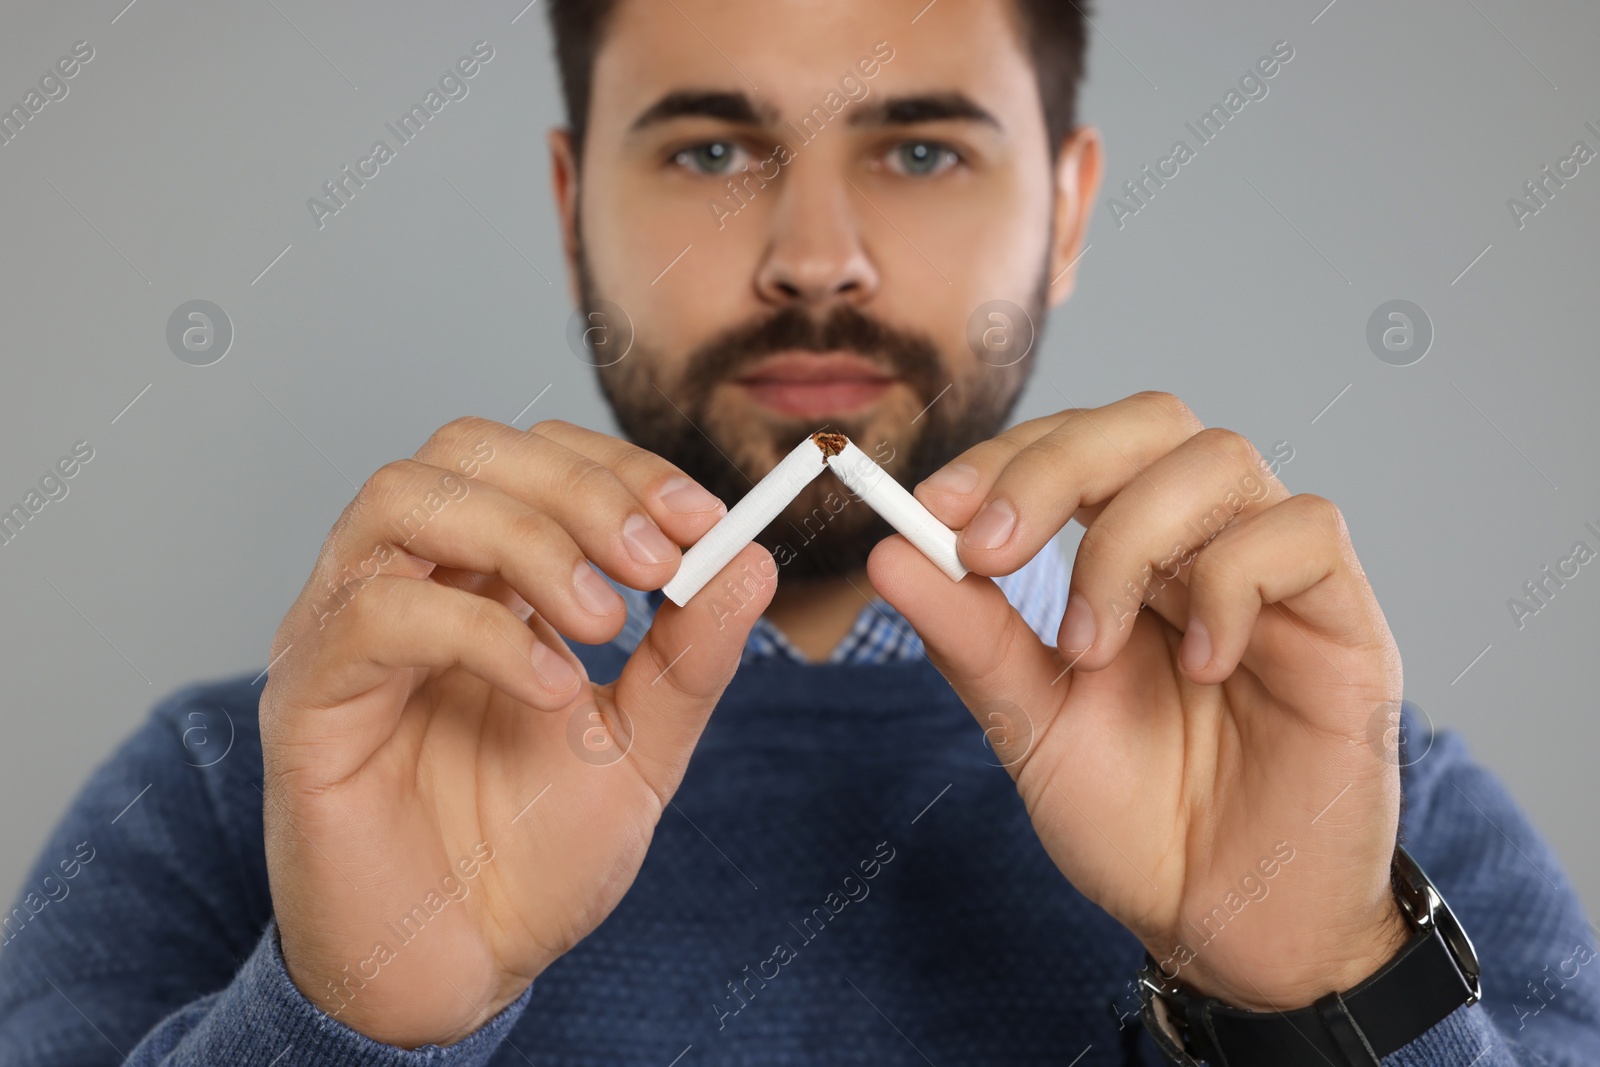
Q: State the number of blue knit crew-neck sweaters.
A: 1